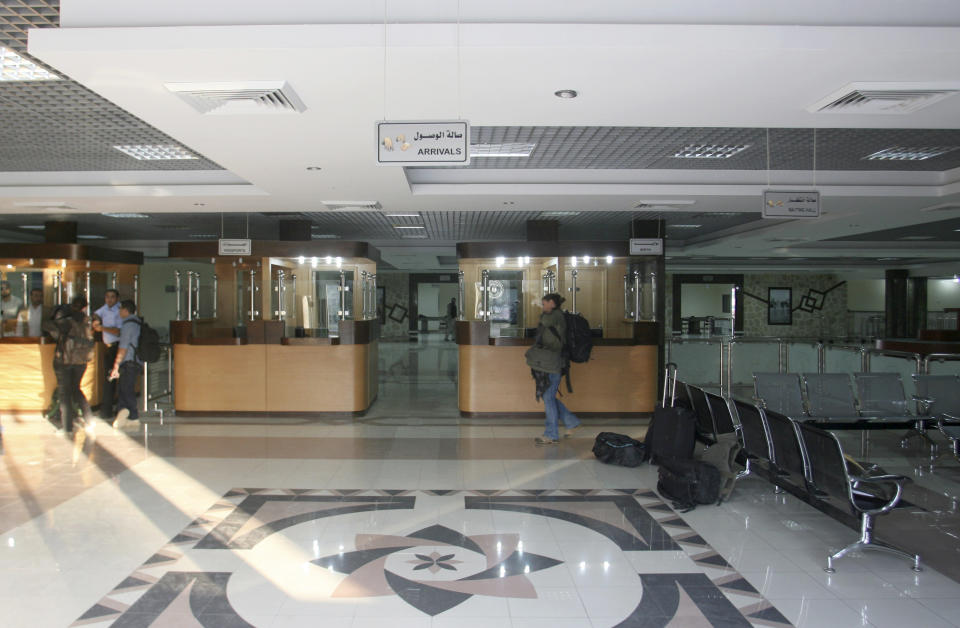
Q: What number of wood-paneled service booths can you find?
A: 3